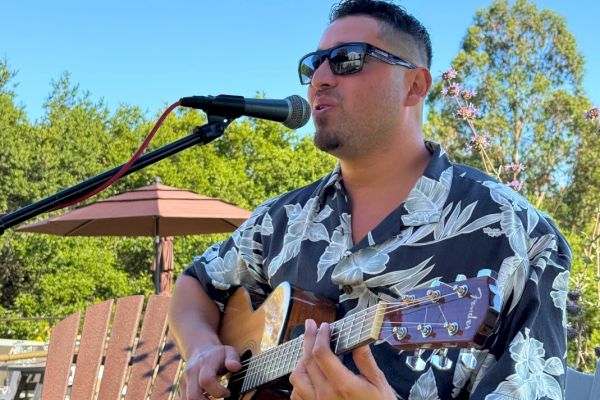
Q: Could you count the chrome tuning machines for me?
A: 6